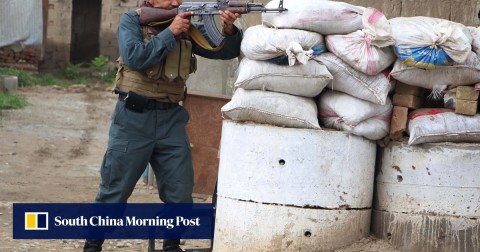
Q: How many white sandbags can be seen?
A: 11